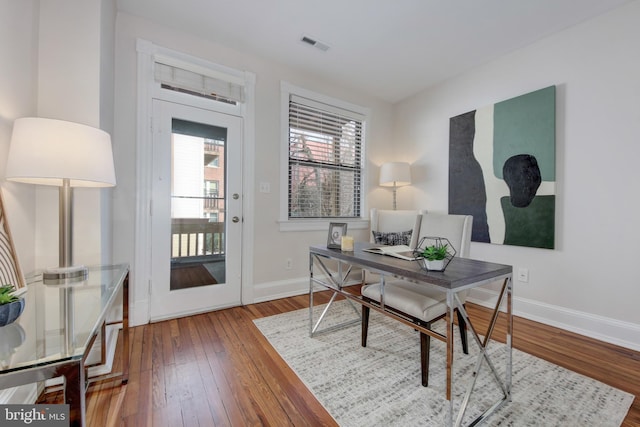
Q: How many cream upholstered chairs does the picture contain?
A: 2